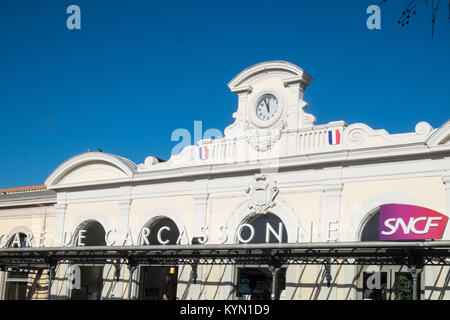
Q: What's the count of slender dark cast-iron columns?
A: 4